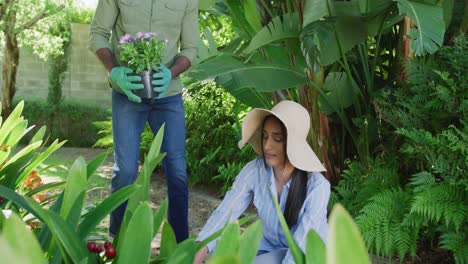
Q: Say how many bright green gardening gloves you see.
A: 2